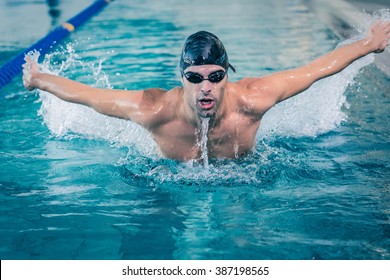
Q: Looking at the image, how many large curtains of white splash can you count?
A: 2